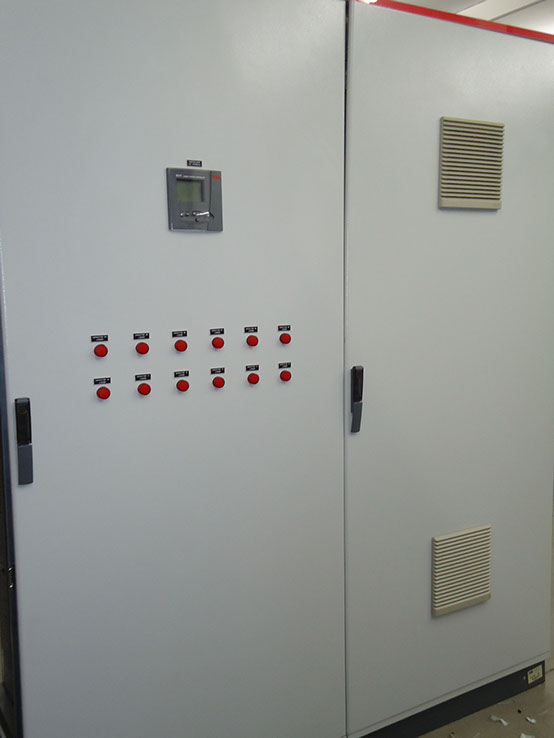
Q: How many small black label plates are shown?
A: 13